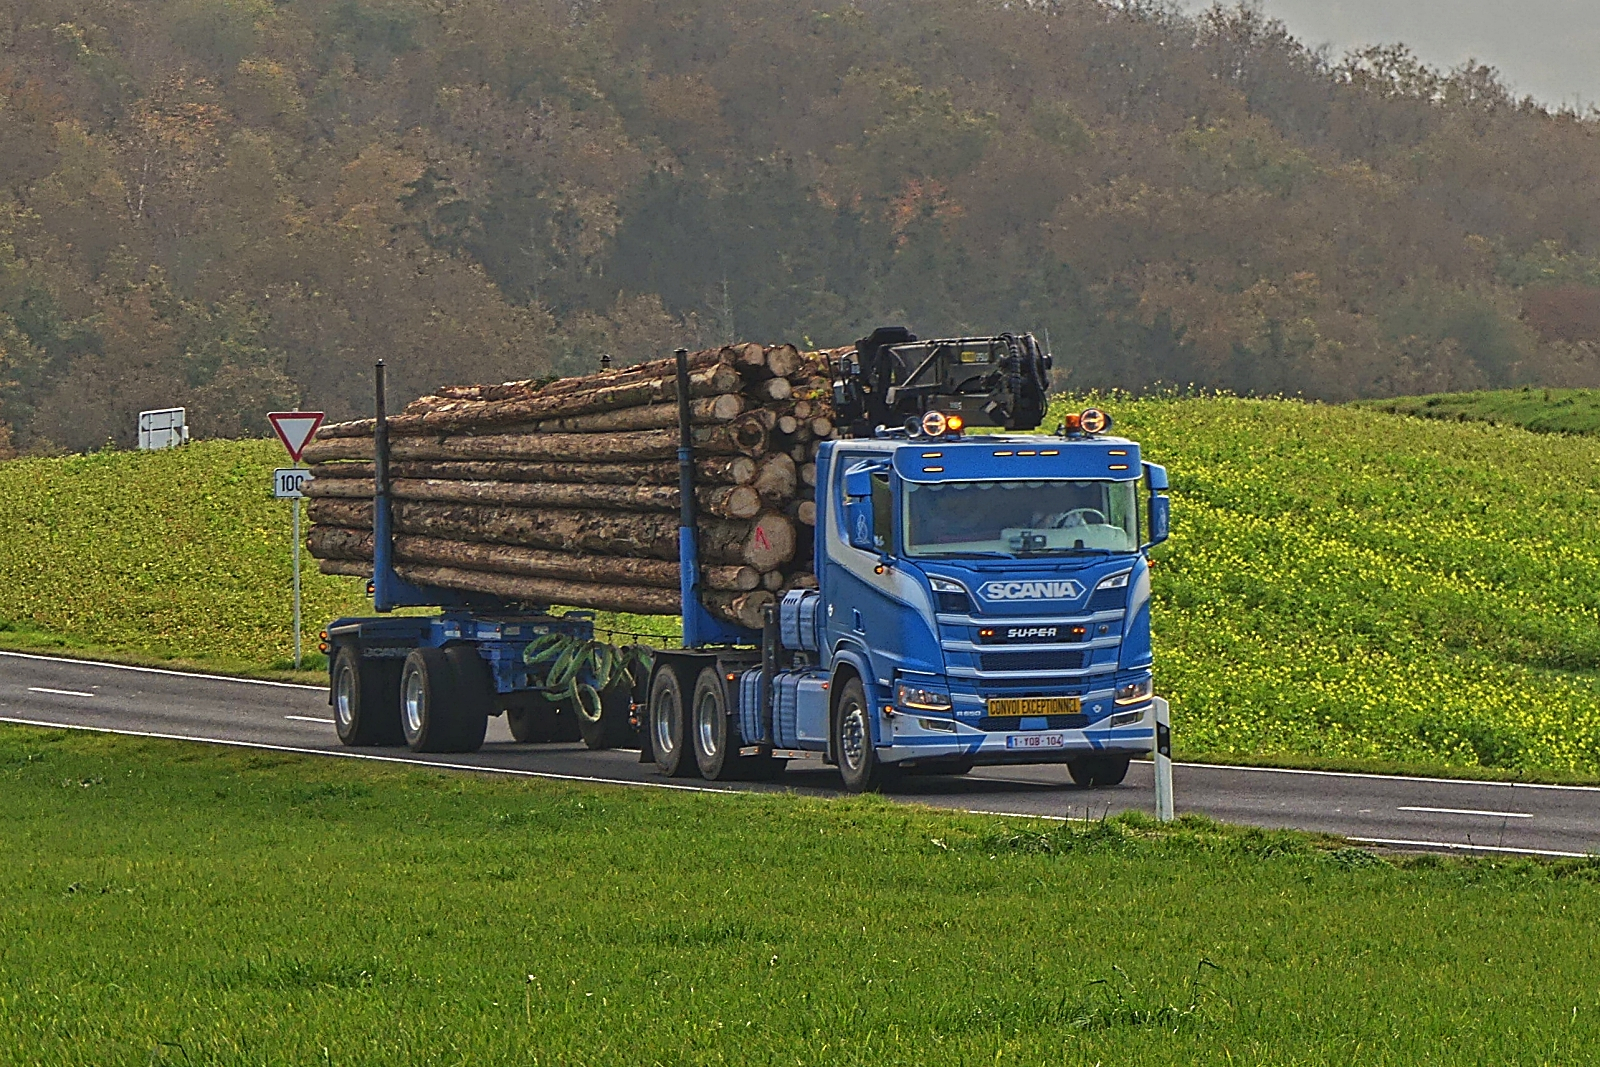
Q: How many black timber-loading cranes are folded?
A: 1